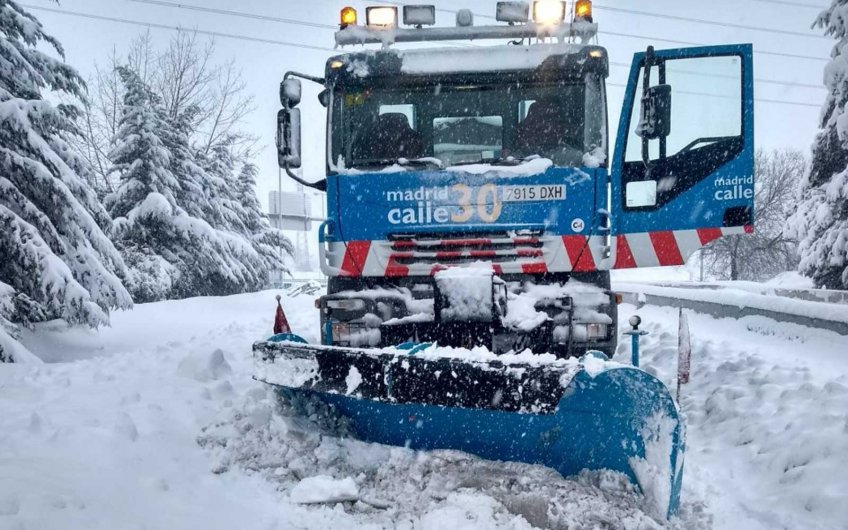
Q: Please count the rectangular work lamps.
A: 4